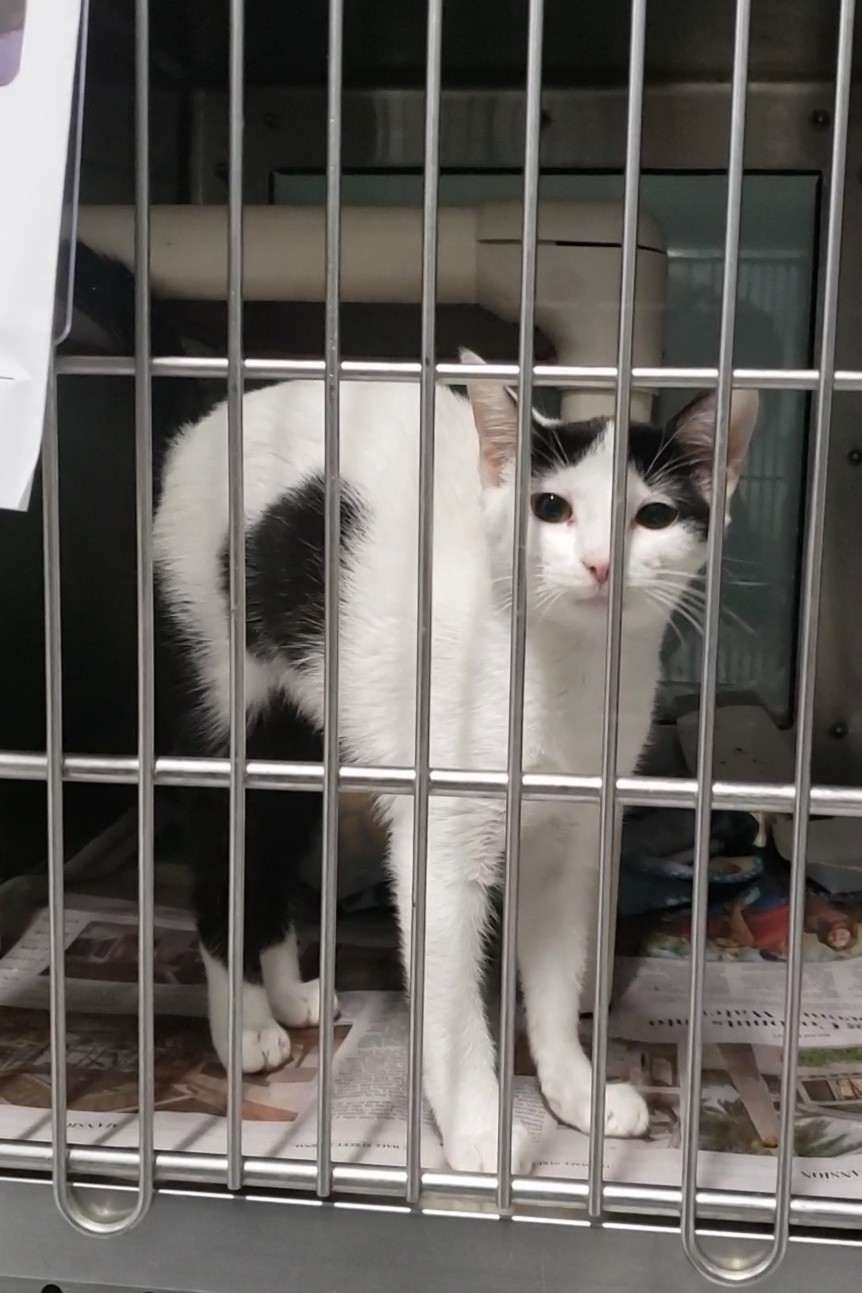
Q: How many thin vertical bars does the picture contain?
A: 9